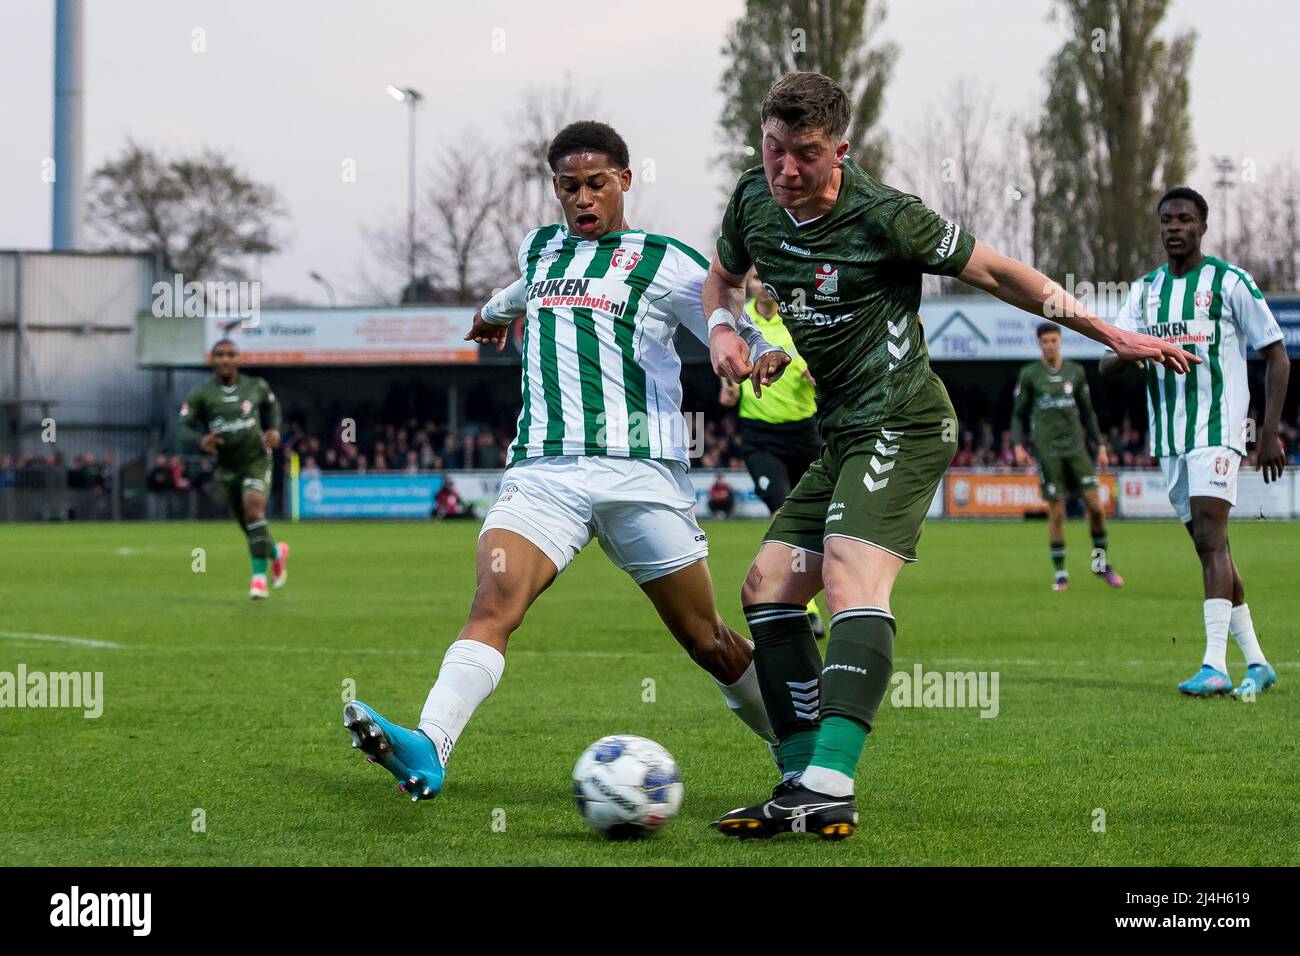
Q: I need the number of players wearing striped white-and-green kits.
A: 2